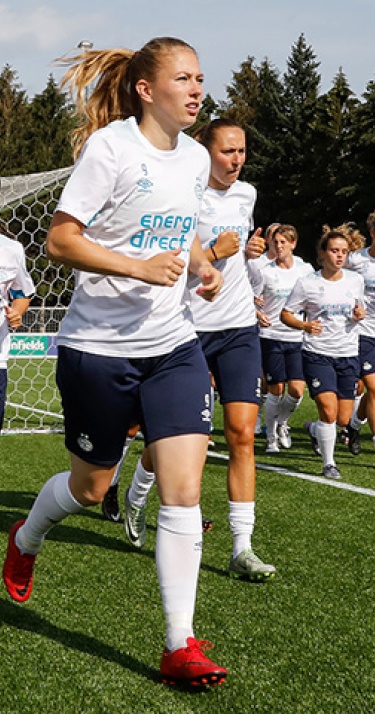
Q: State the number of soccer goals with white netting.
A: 1